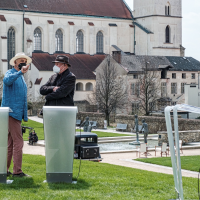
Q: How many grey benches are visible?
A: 4